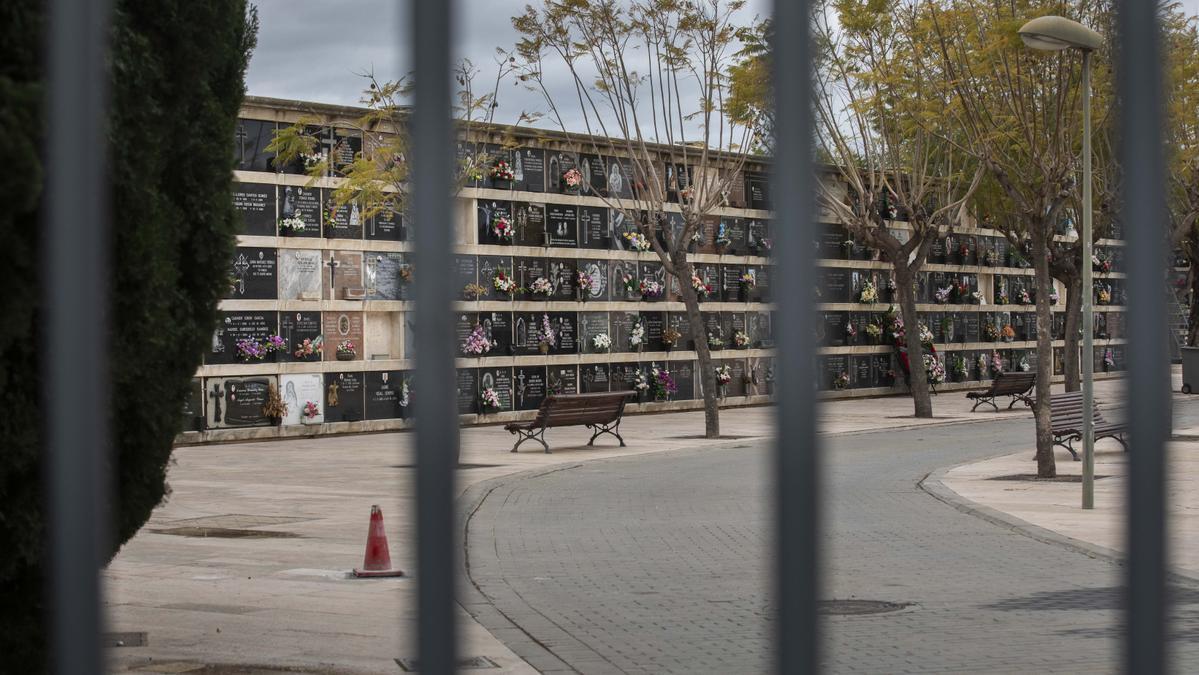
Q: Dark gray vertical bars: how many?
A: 4